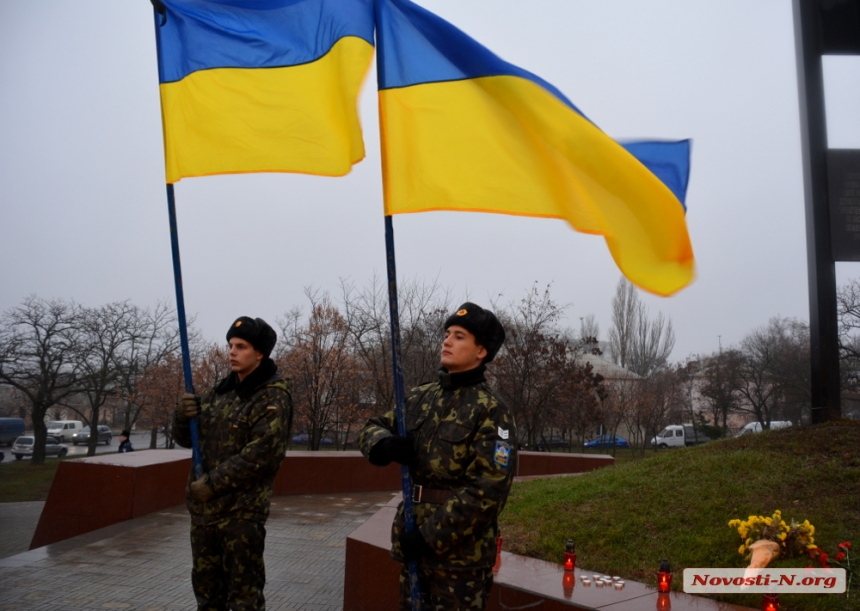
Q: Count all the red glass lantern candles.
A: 4